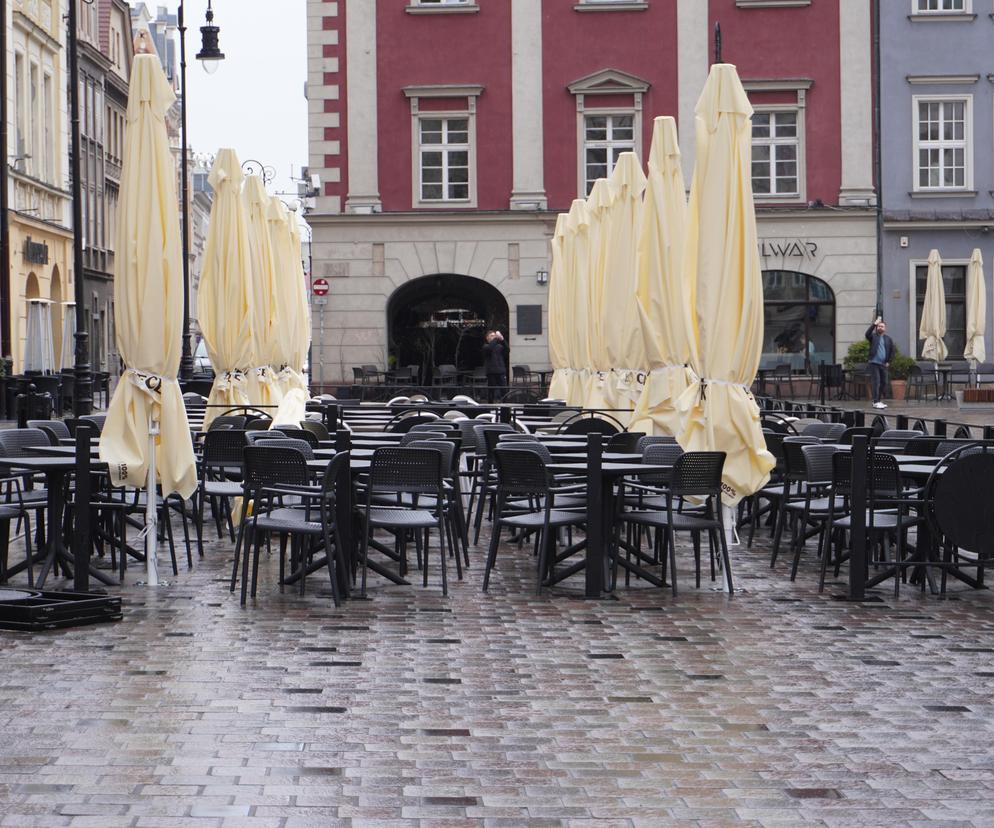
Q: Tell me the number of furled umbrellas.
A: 13